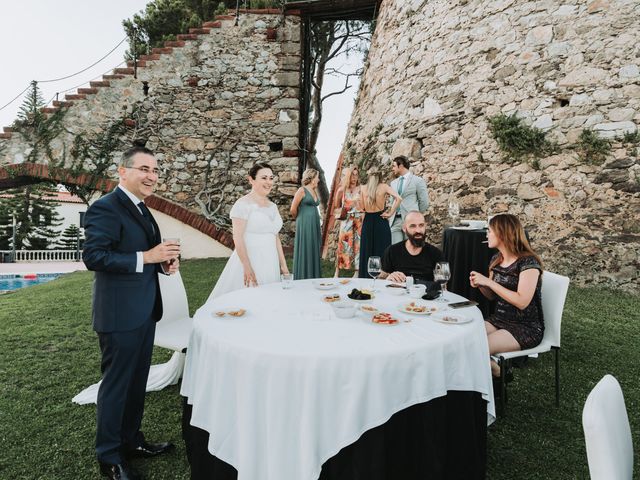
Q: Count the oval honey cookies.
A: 0